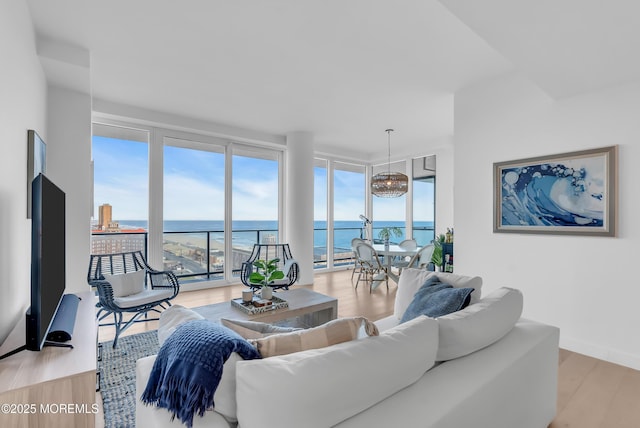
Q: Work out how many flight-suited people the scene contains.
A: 0